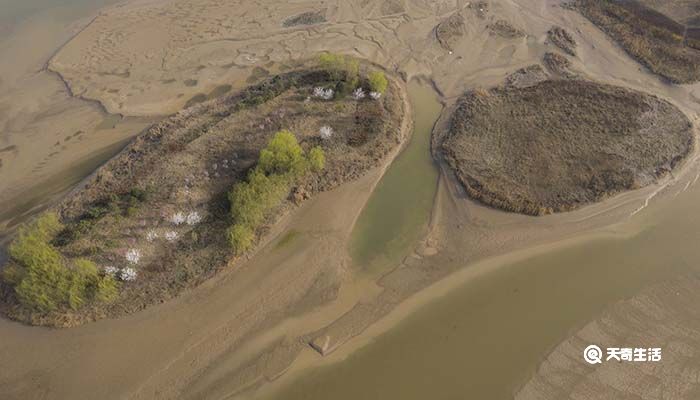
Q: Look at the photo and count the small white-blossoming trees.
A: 12